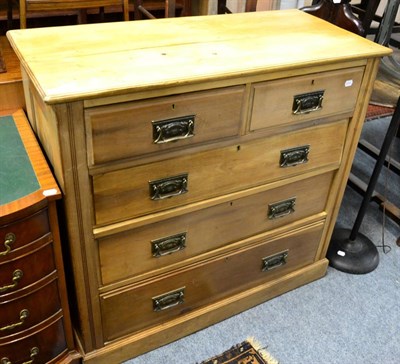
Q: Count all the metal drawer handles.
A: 12